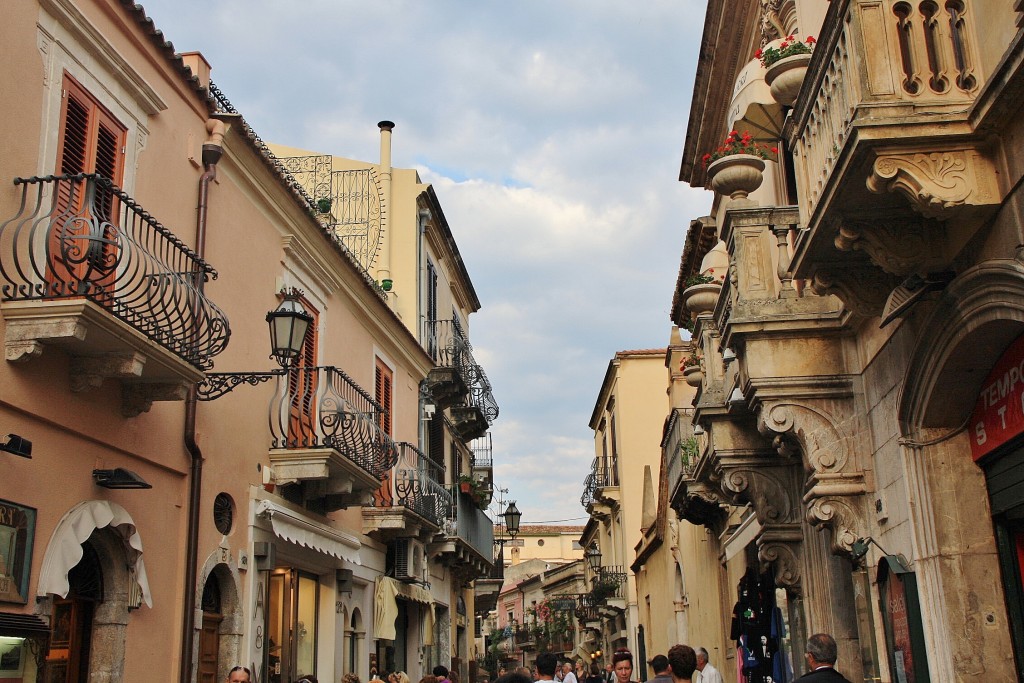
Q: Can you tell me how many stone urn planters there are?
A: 4